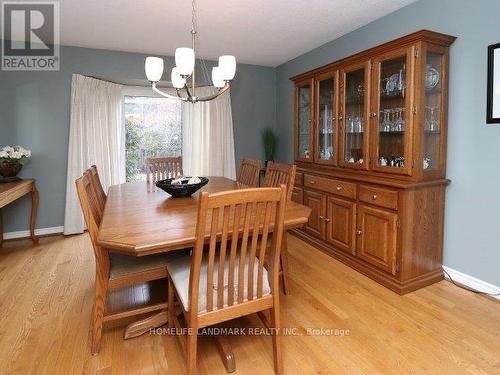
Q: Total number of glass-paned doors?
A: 4